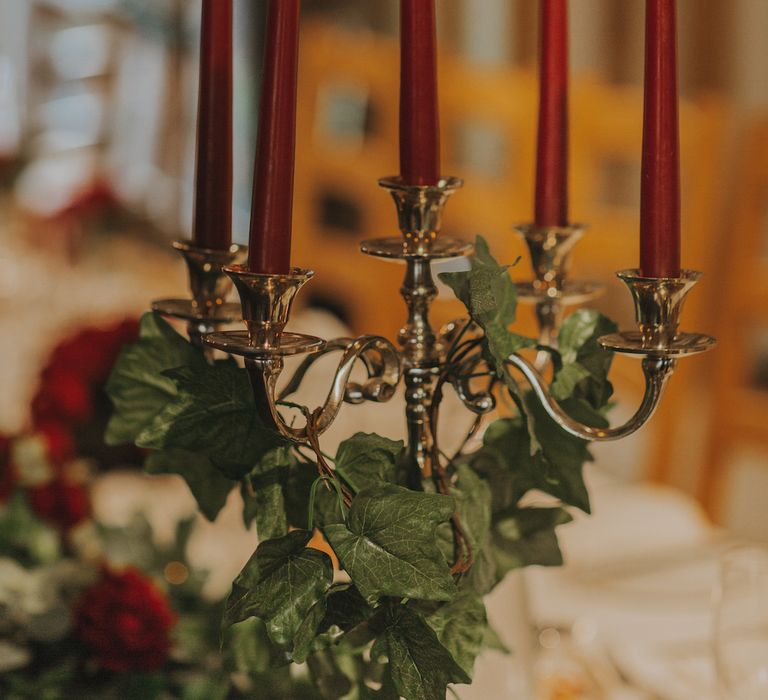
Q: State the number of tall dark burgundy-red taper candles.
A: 5